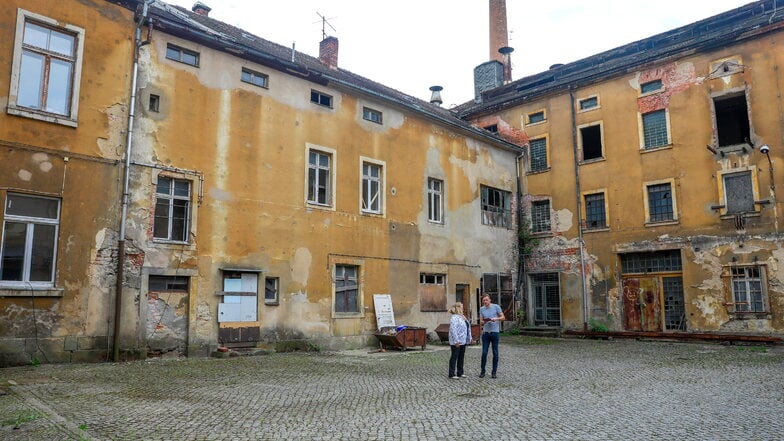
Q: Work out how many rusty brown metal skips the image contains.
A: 2